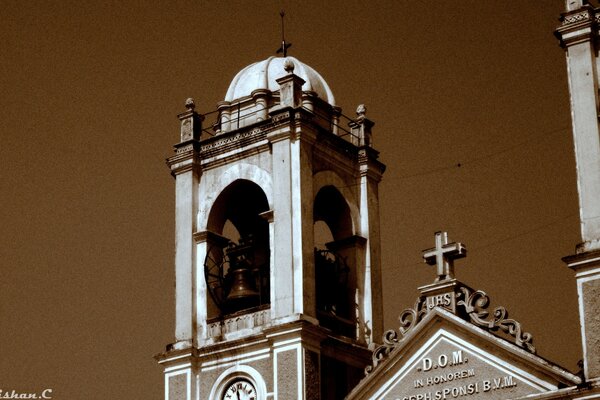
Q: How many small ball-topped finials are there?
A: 3